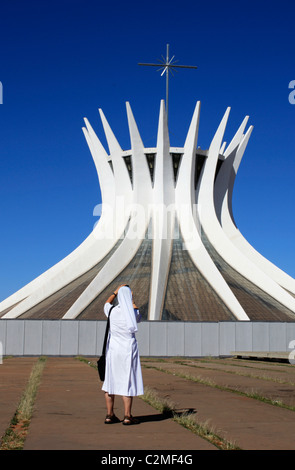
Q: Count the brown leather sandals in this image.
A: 2